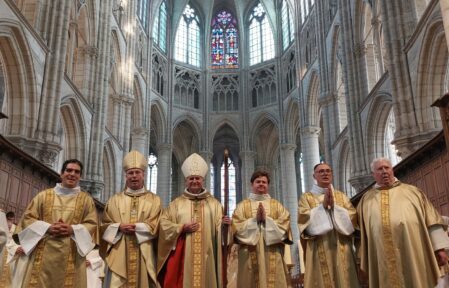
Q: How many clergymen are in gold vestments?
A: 6